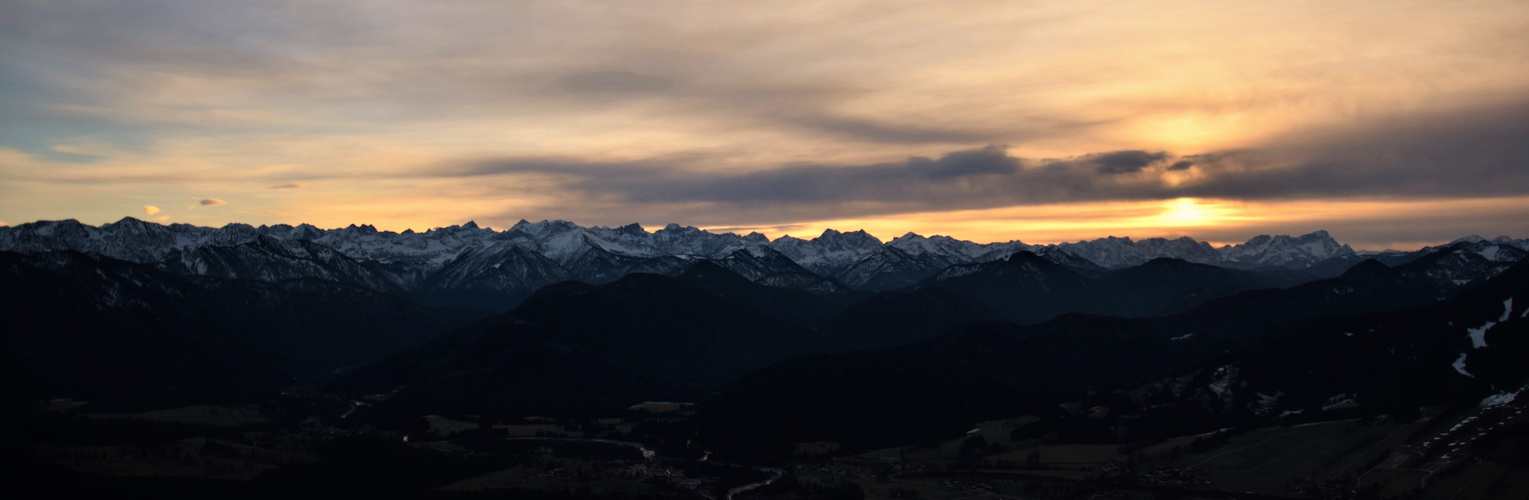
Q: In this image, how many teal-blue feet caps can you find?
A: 0